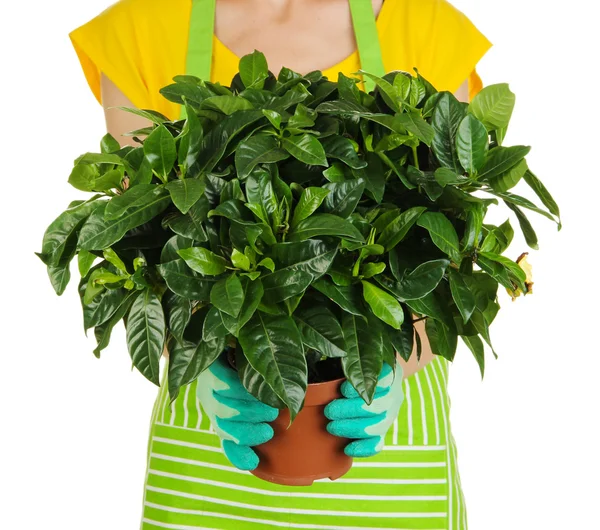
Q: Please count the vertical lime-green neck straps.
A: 2